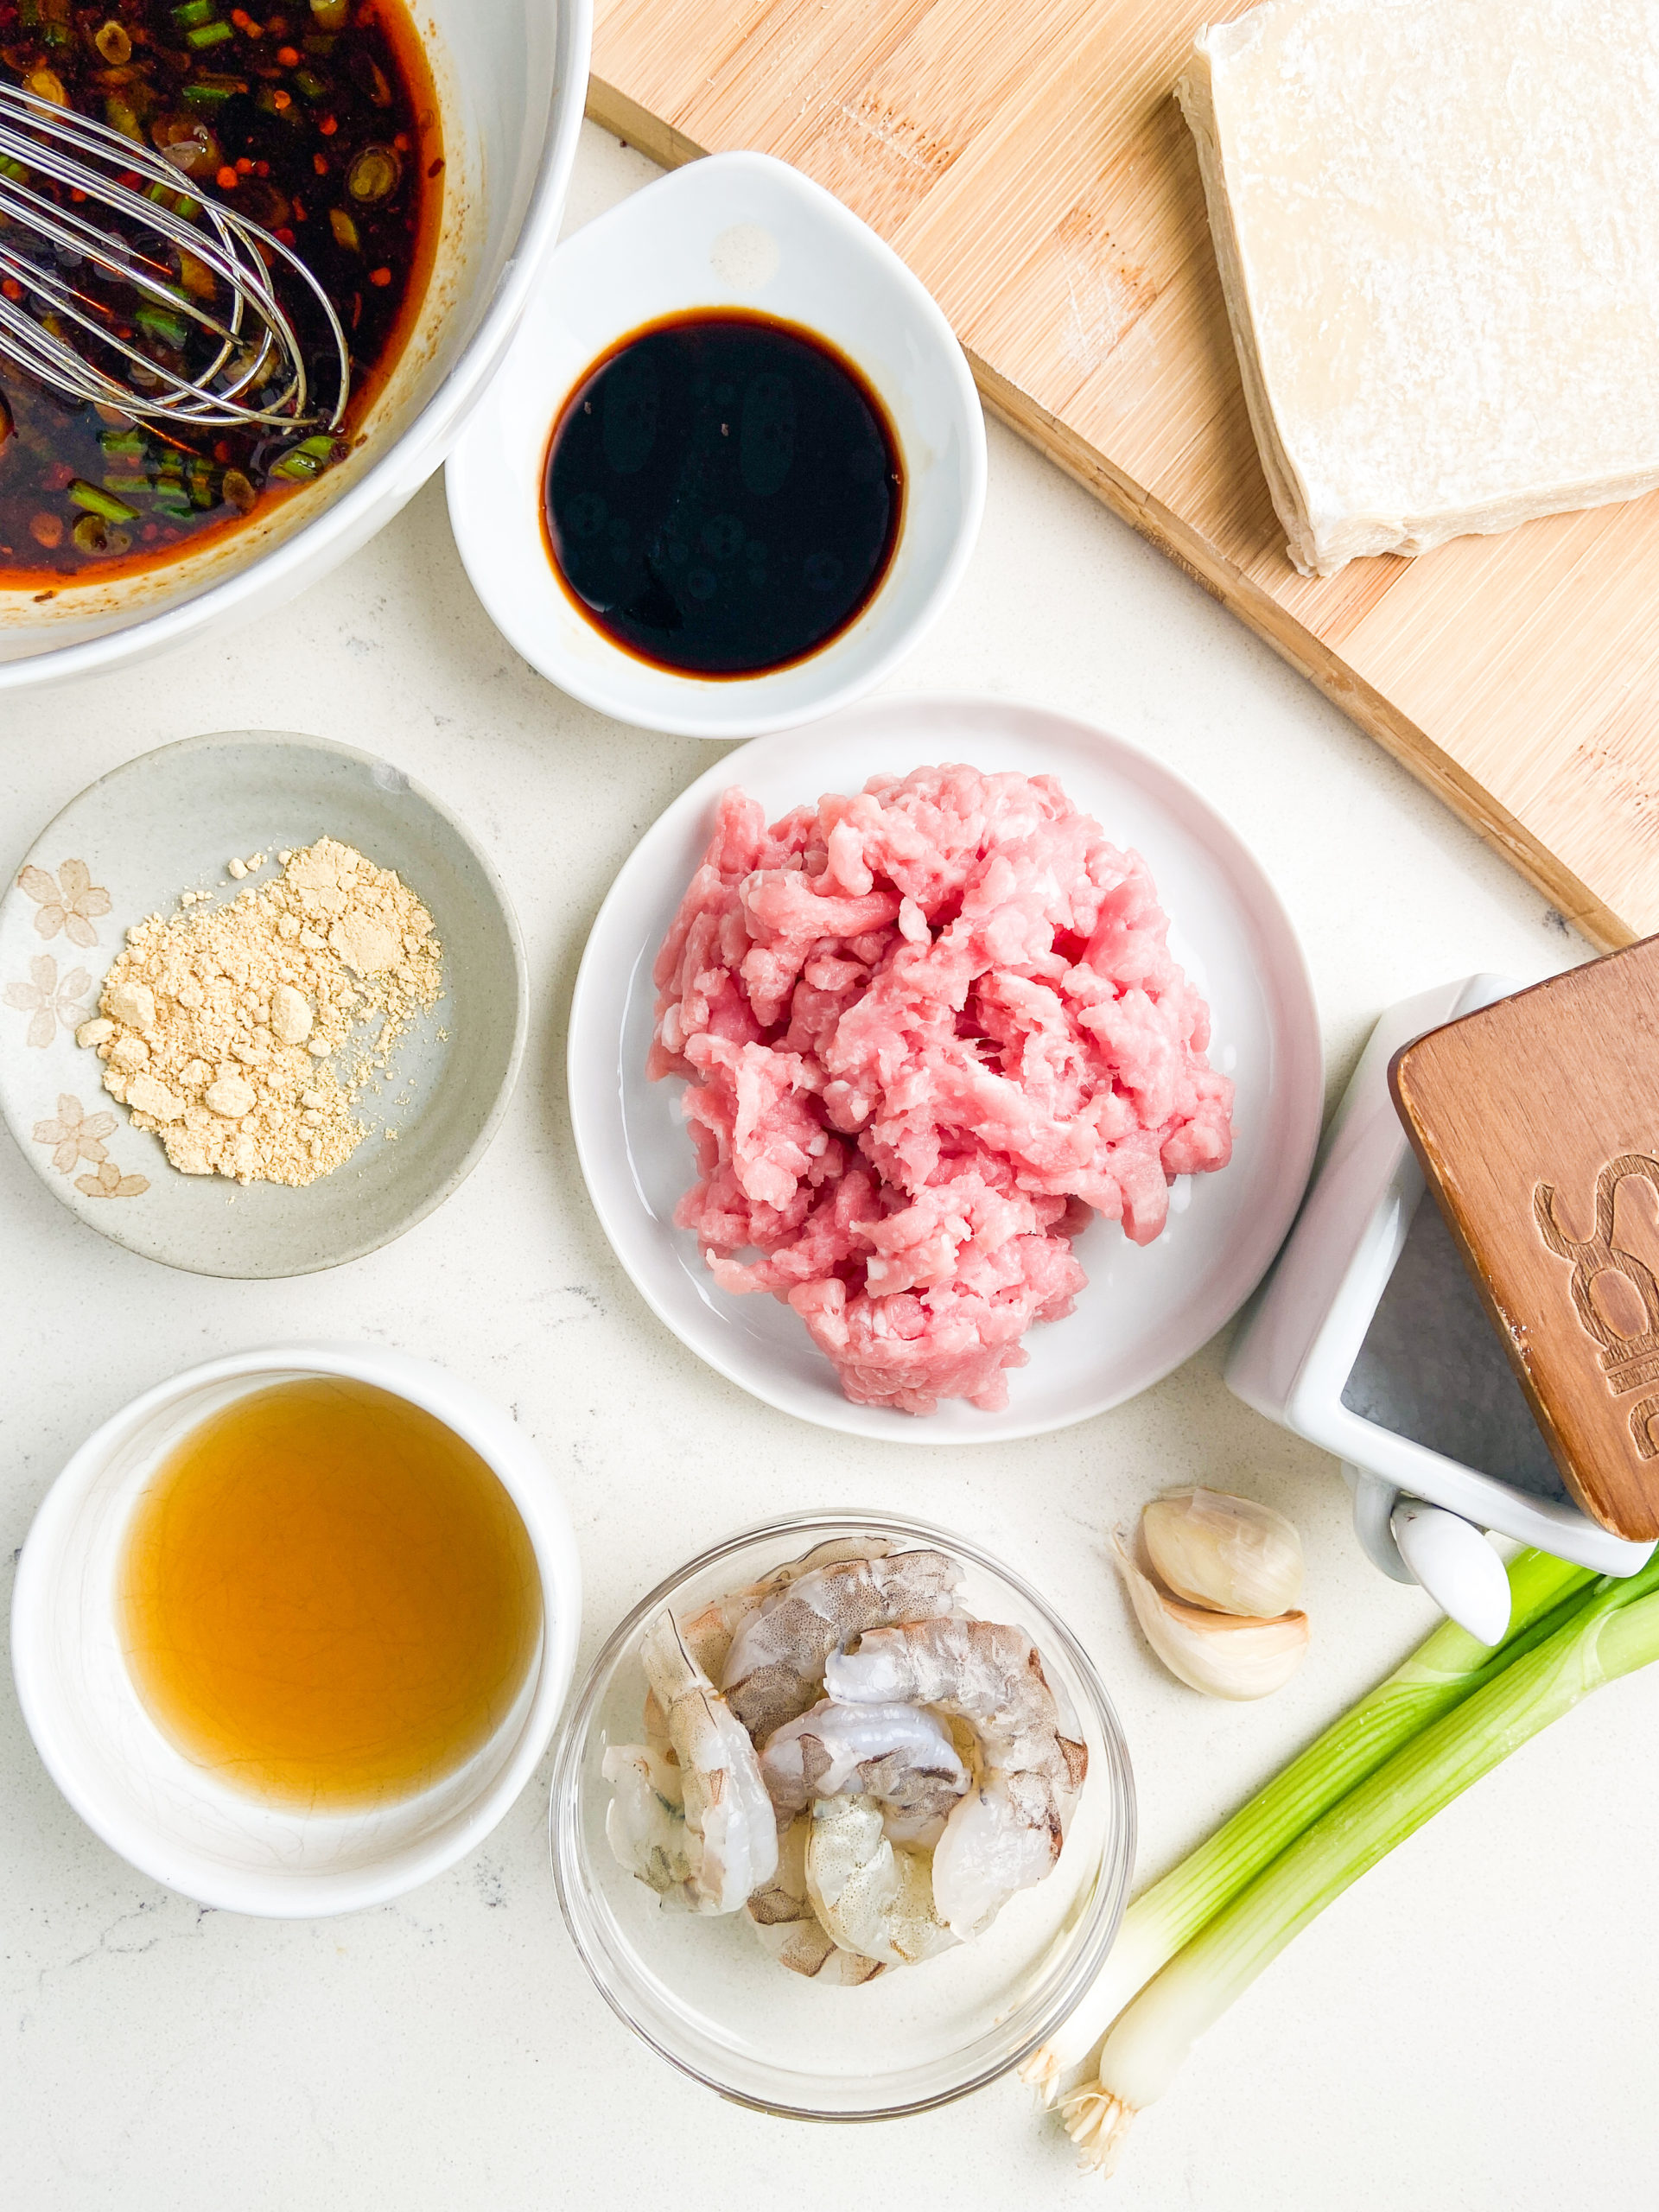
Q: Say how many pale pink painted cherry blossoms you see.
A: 4